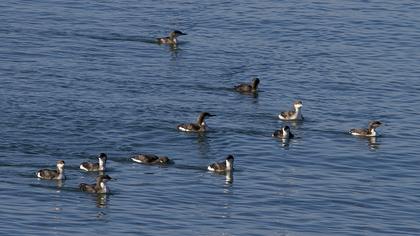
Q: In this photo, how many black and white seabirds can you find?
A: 11